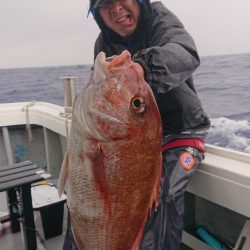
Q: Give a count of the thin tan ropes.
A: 1